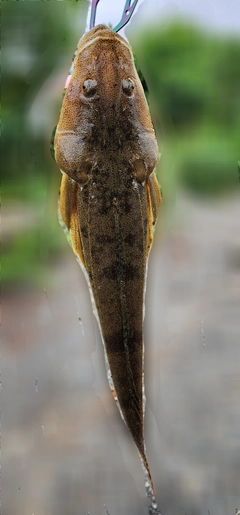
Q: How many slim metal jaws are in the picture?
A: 2